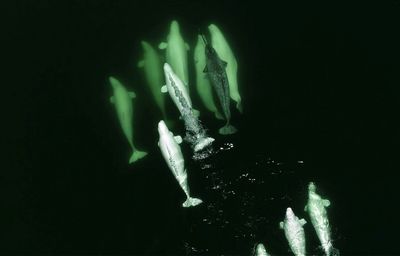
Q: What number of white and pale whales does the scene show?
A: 10